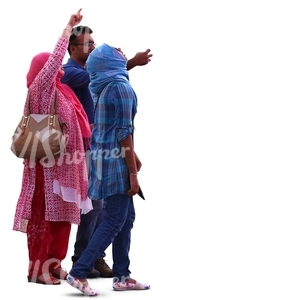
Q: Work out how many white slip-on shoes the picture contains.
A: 2